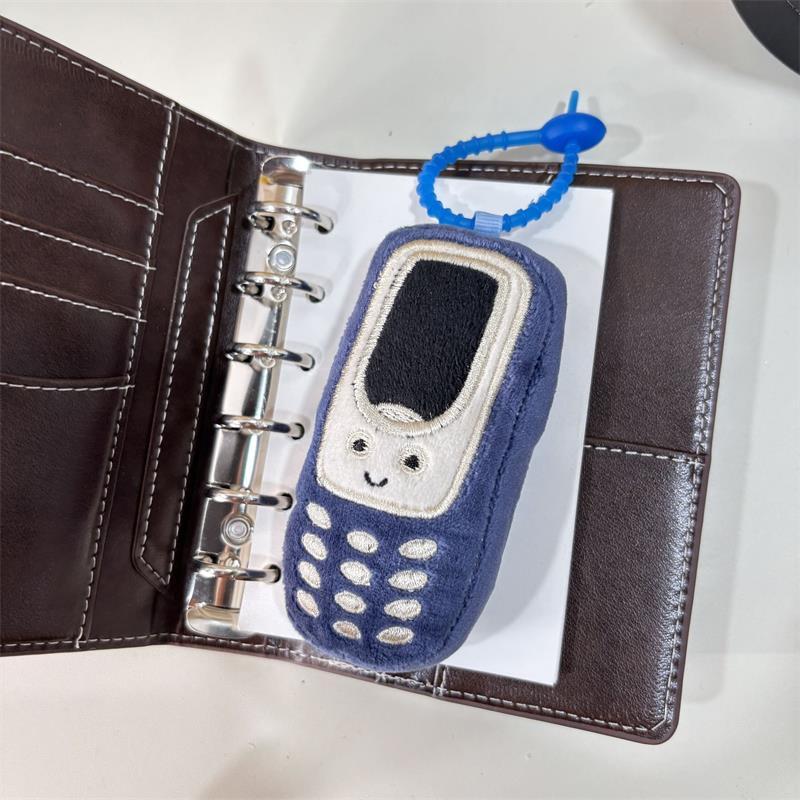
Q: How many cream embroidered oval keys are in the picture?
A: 12